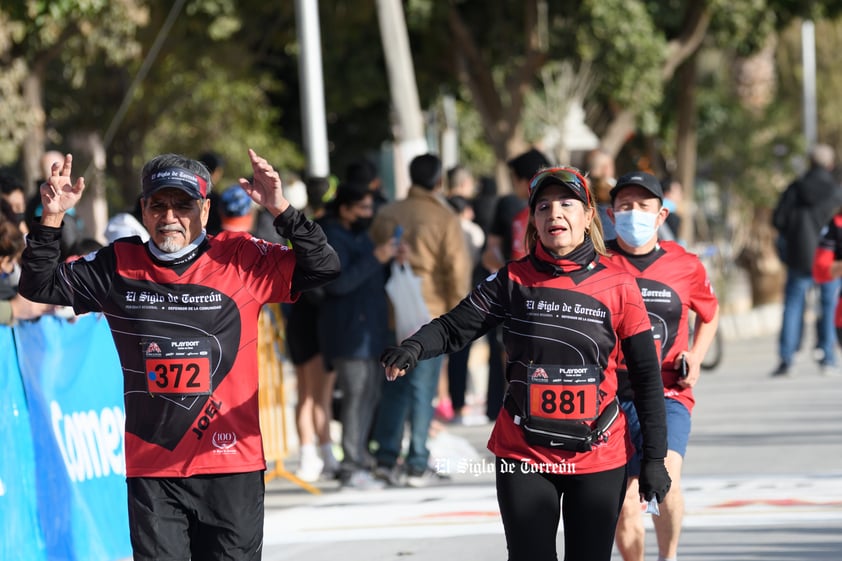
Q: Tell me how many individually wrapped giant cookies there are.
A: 0